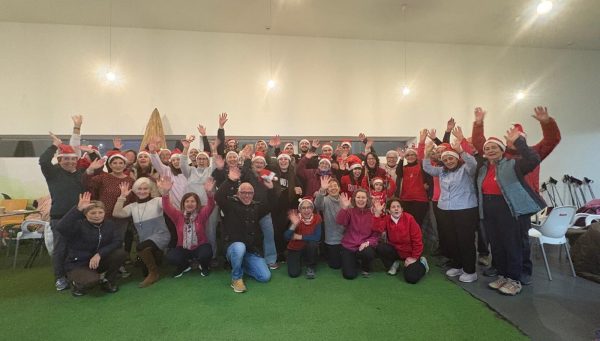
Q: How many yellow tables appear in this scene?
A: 1